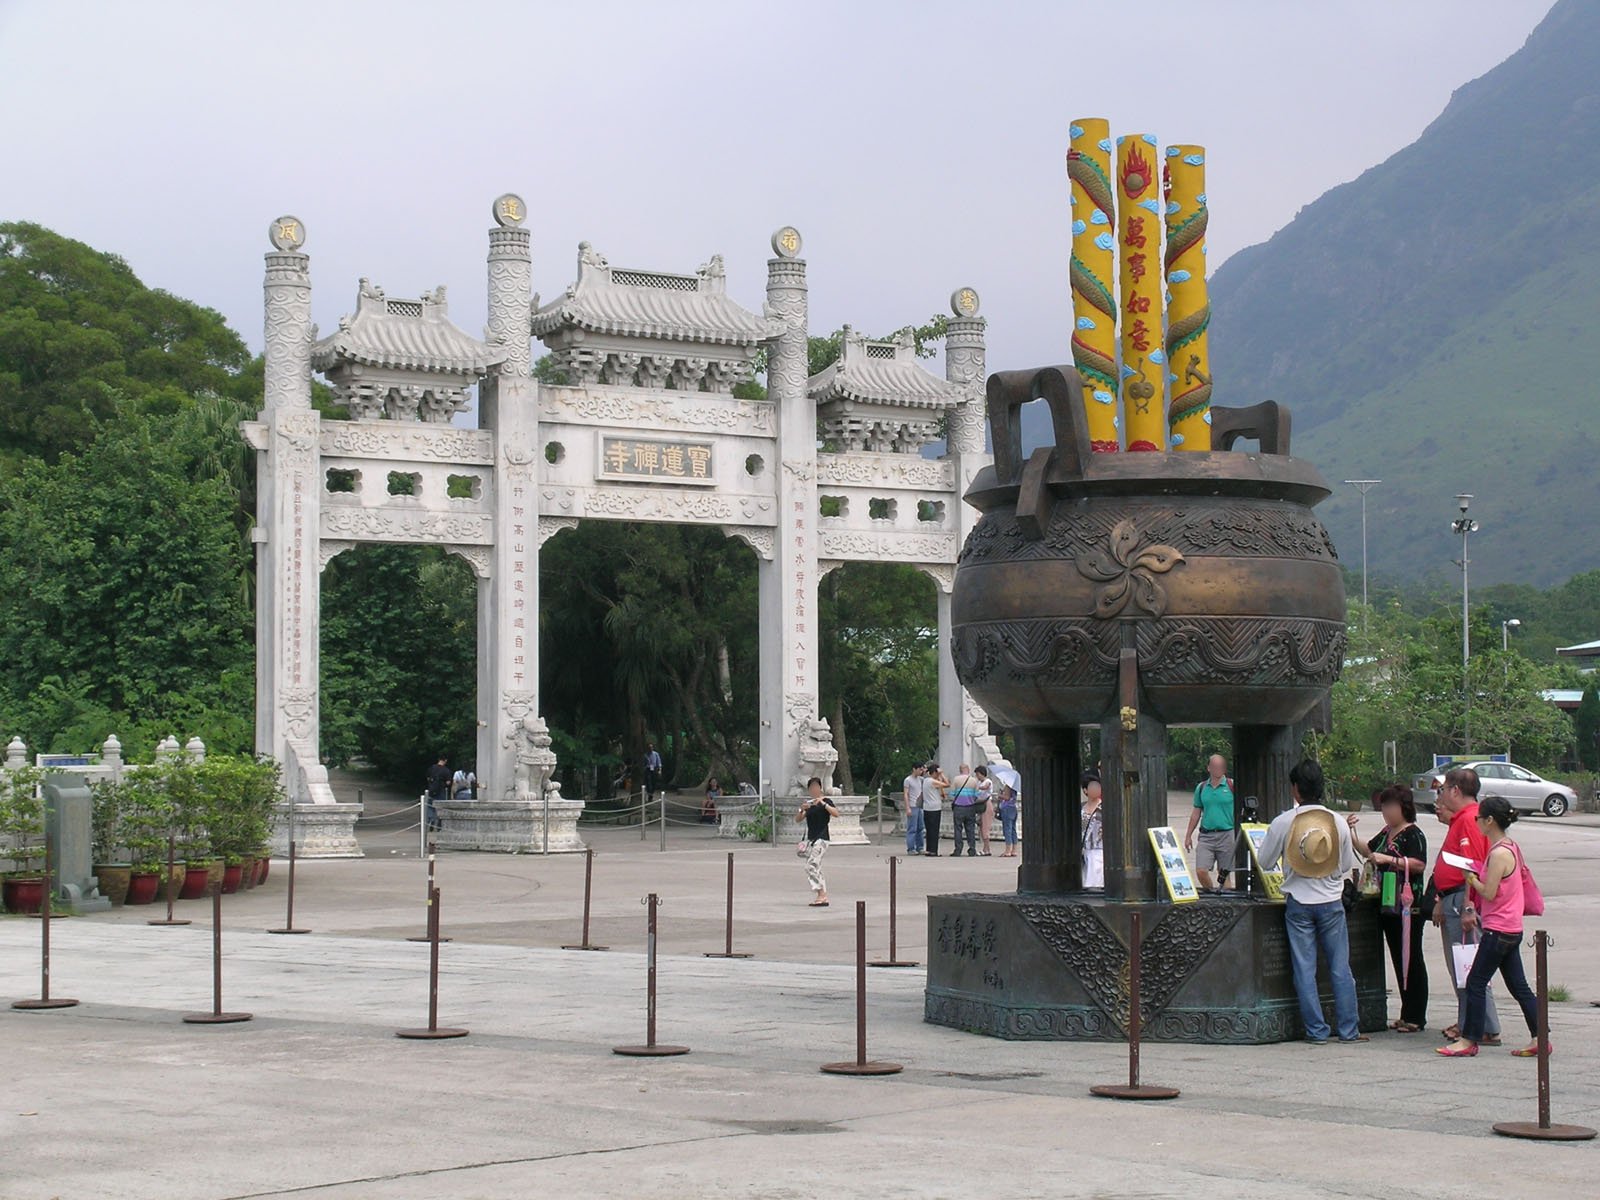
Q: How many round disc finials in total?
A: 4